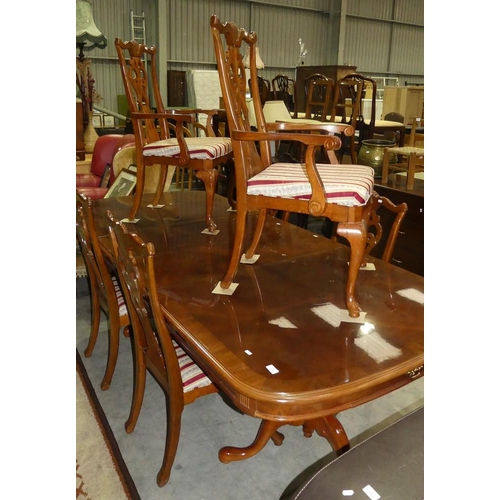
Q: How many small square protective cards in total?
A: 8